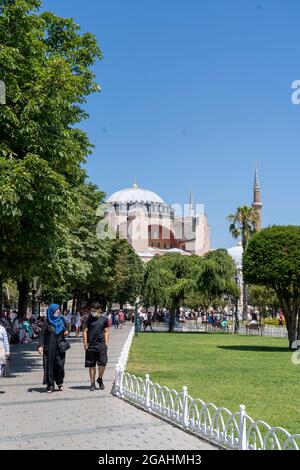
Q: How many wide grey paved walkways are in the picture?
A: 1